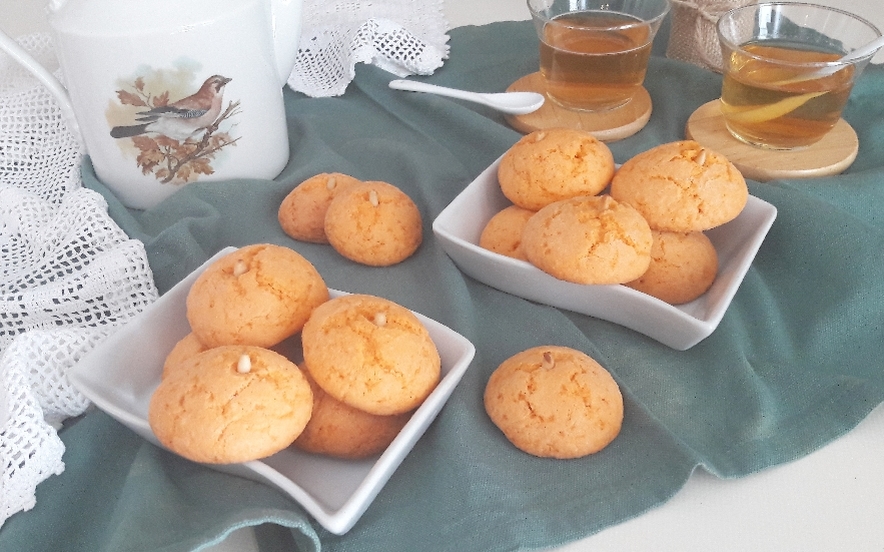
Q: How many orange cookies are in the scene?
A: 13